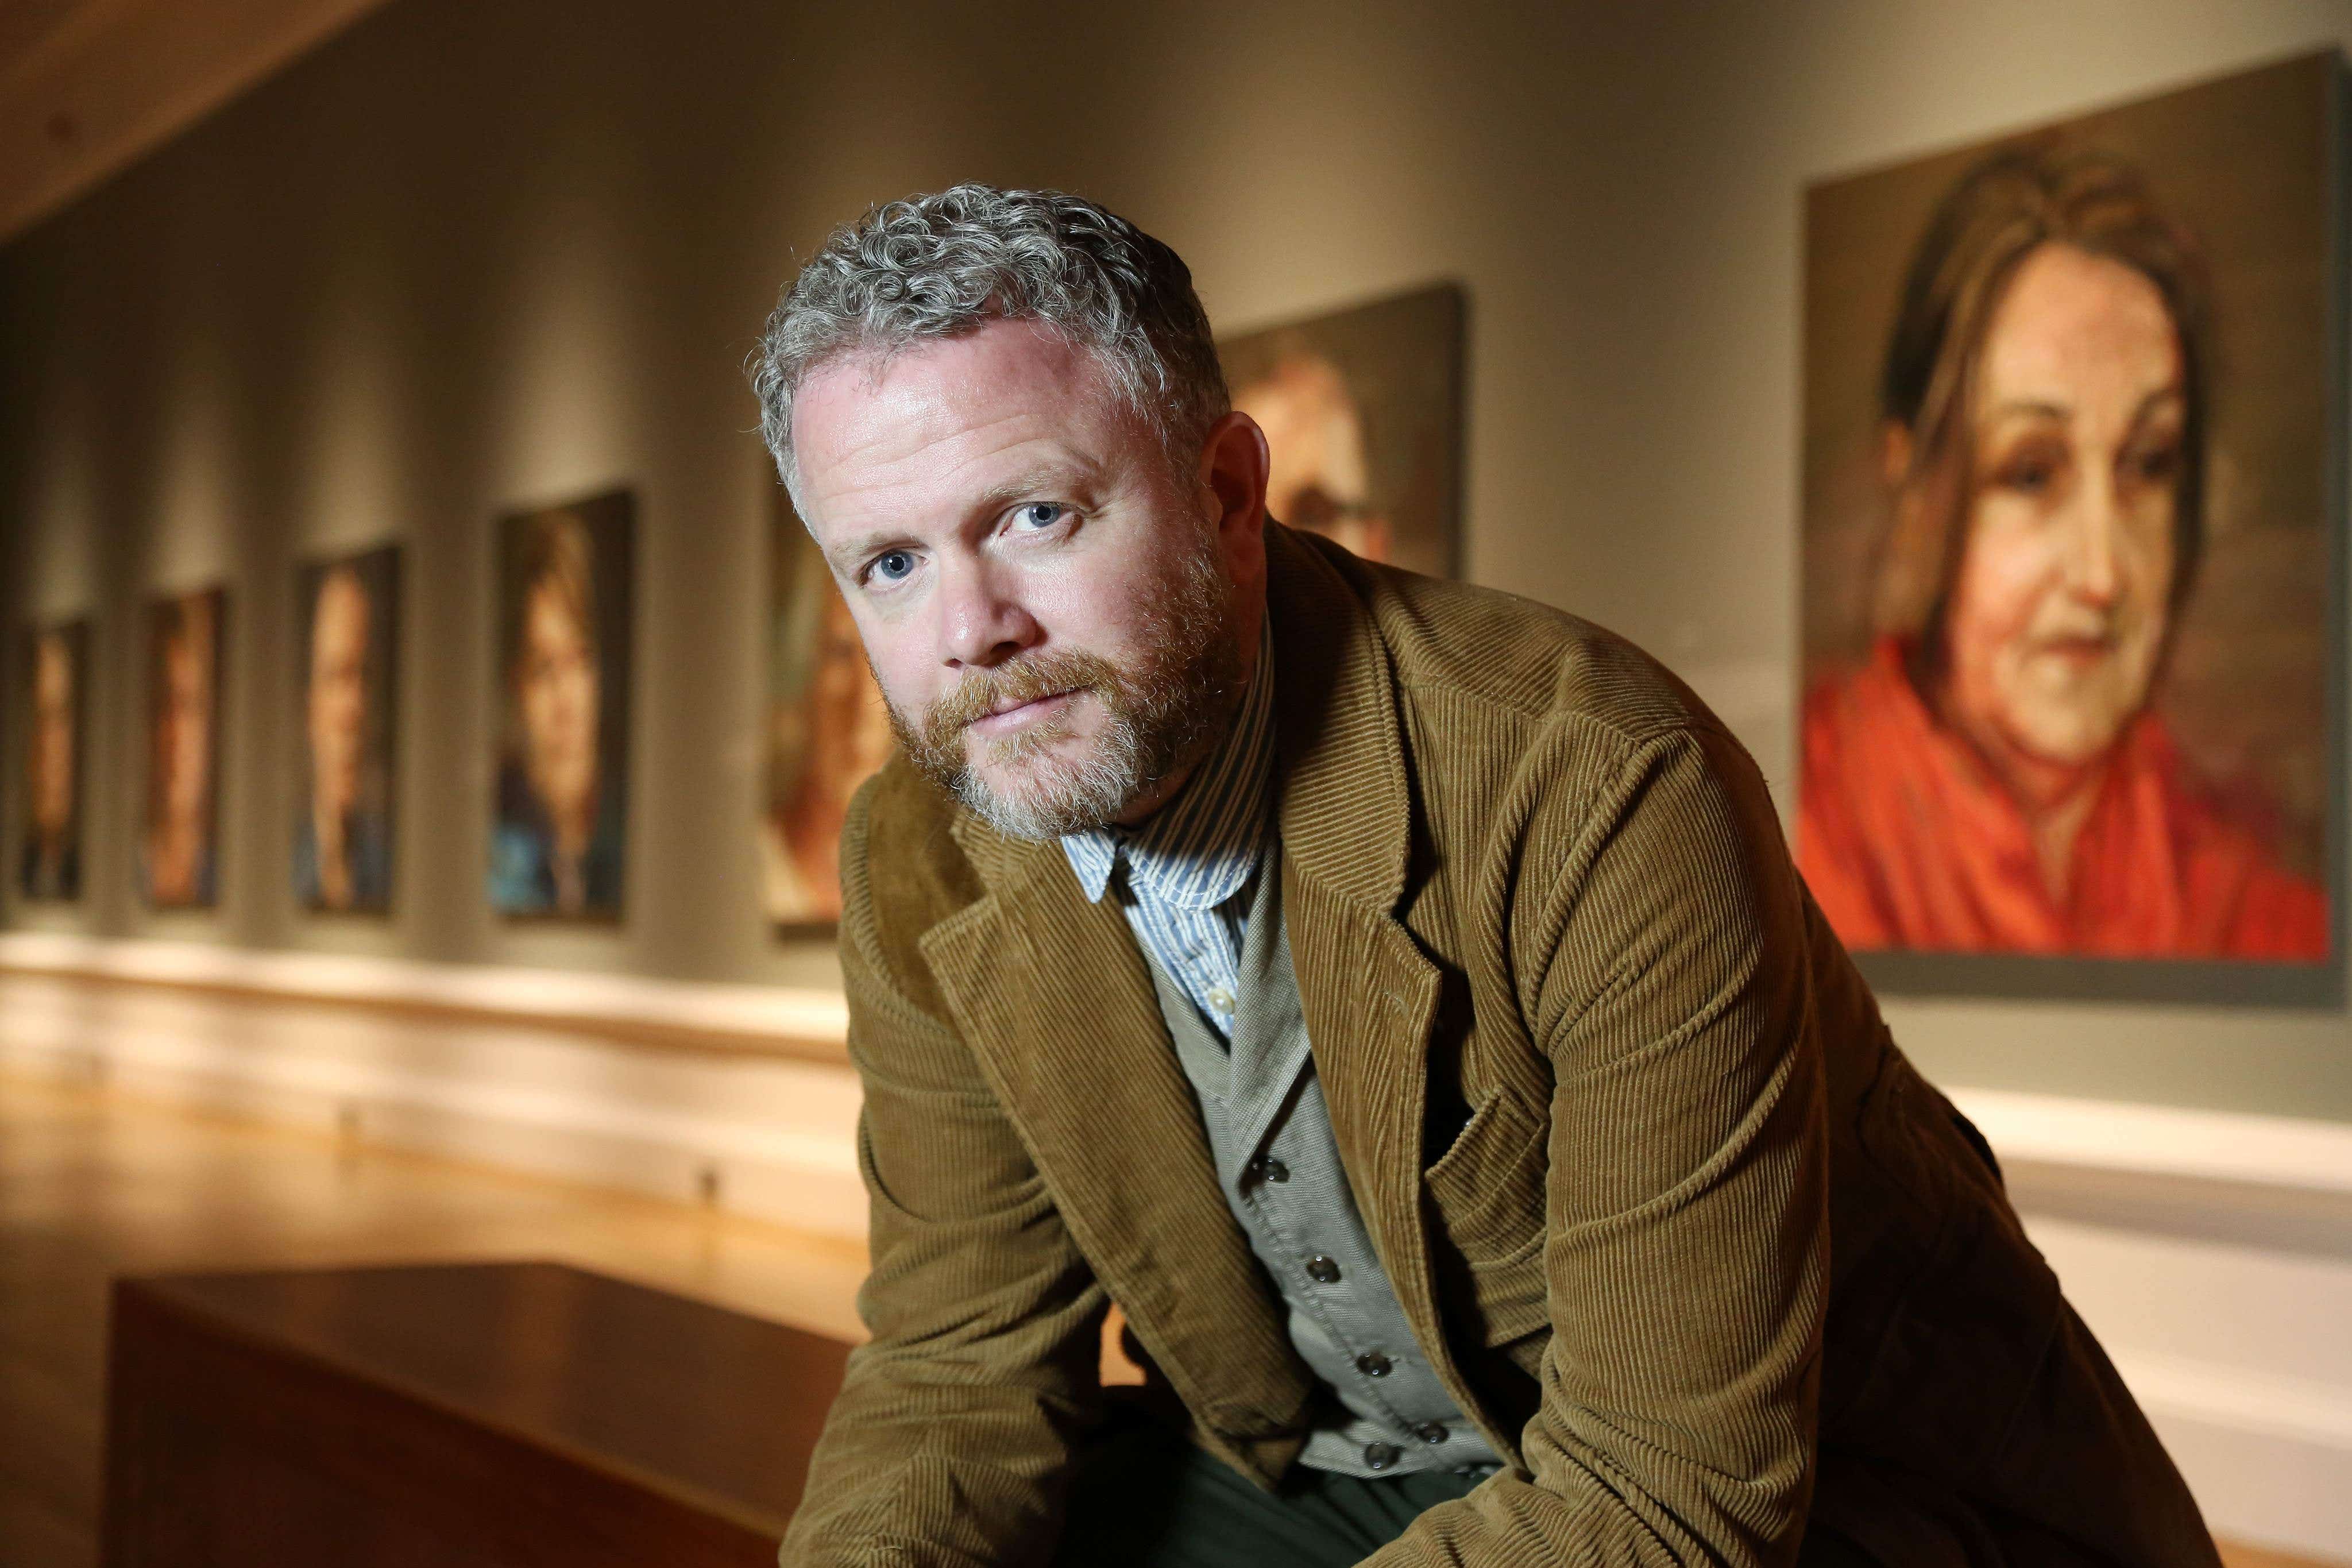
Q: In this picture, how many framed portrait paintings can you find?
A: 7